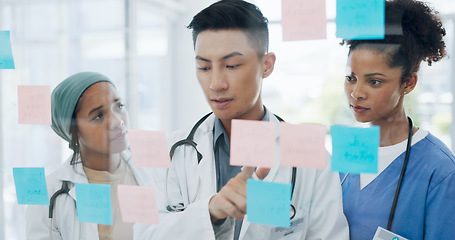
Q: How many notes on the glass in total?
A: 12